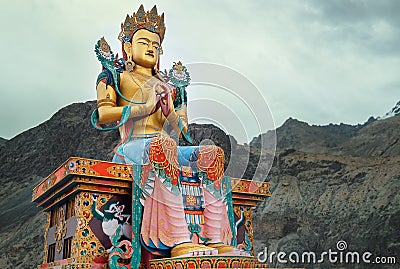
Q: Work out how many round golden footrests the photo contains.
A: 1